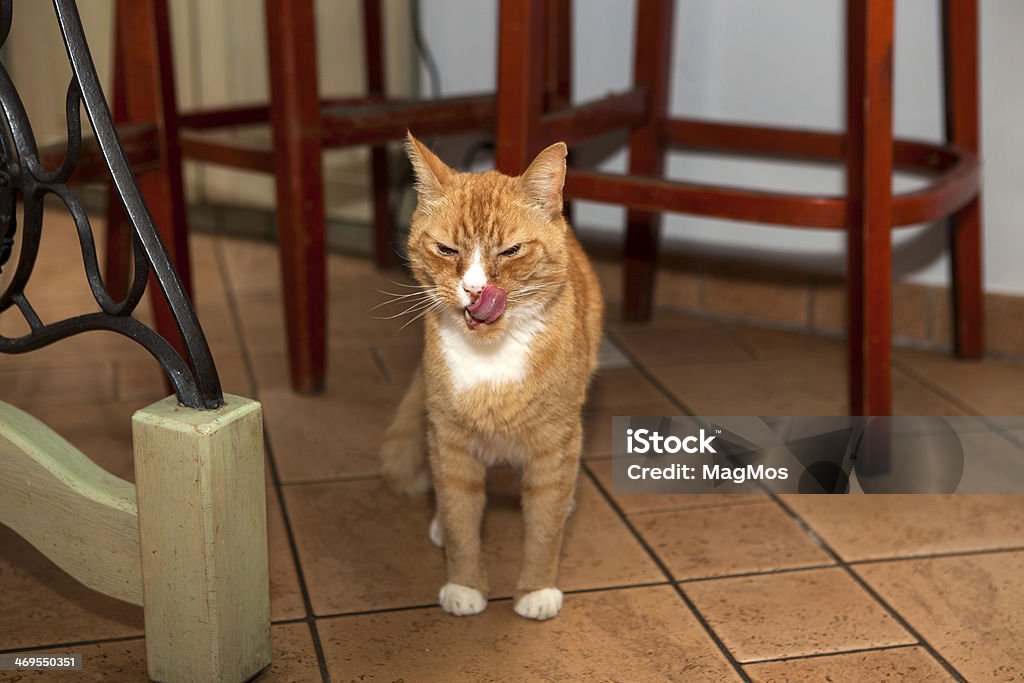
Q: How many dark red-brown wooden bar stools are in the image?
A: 3